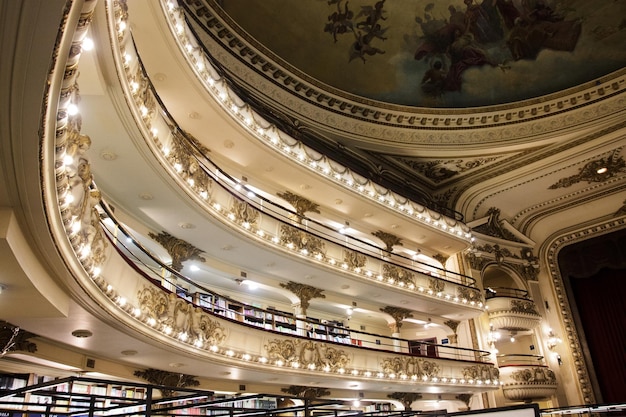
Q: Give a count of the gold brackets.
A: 13